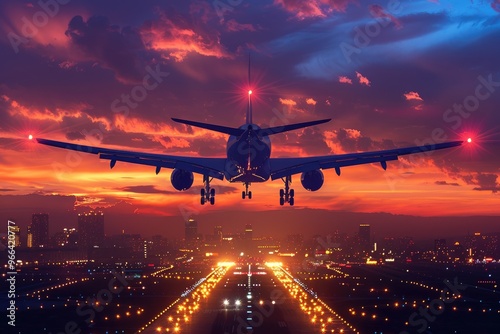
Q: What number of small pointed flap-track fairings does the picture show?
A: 4